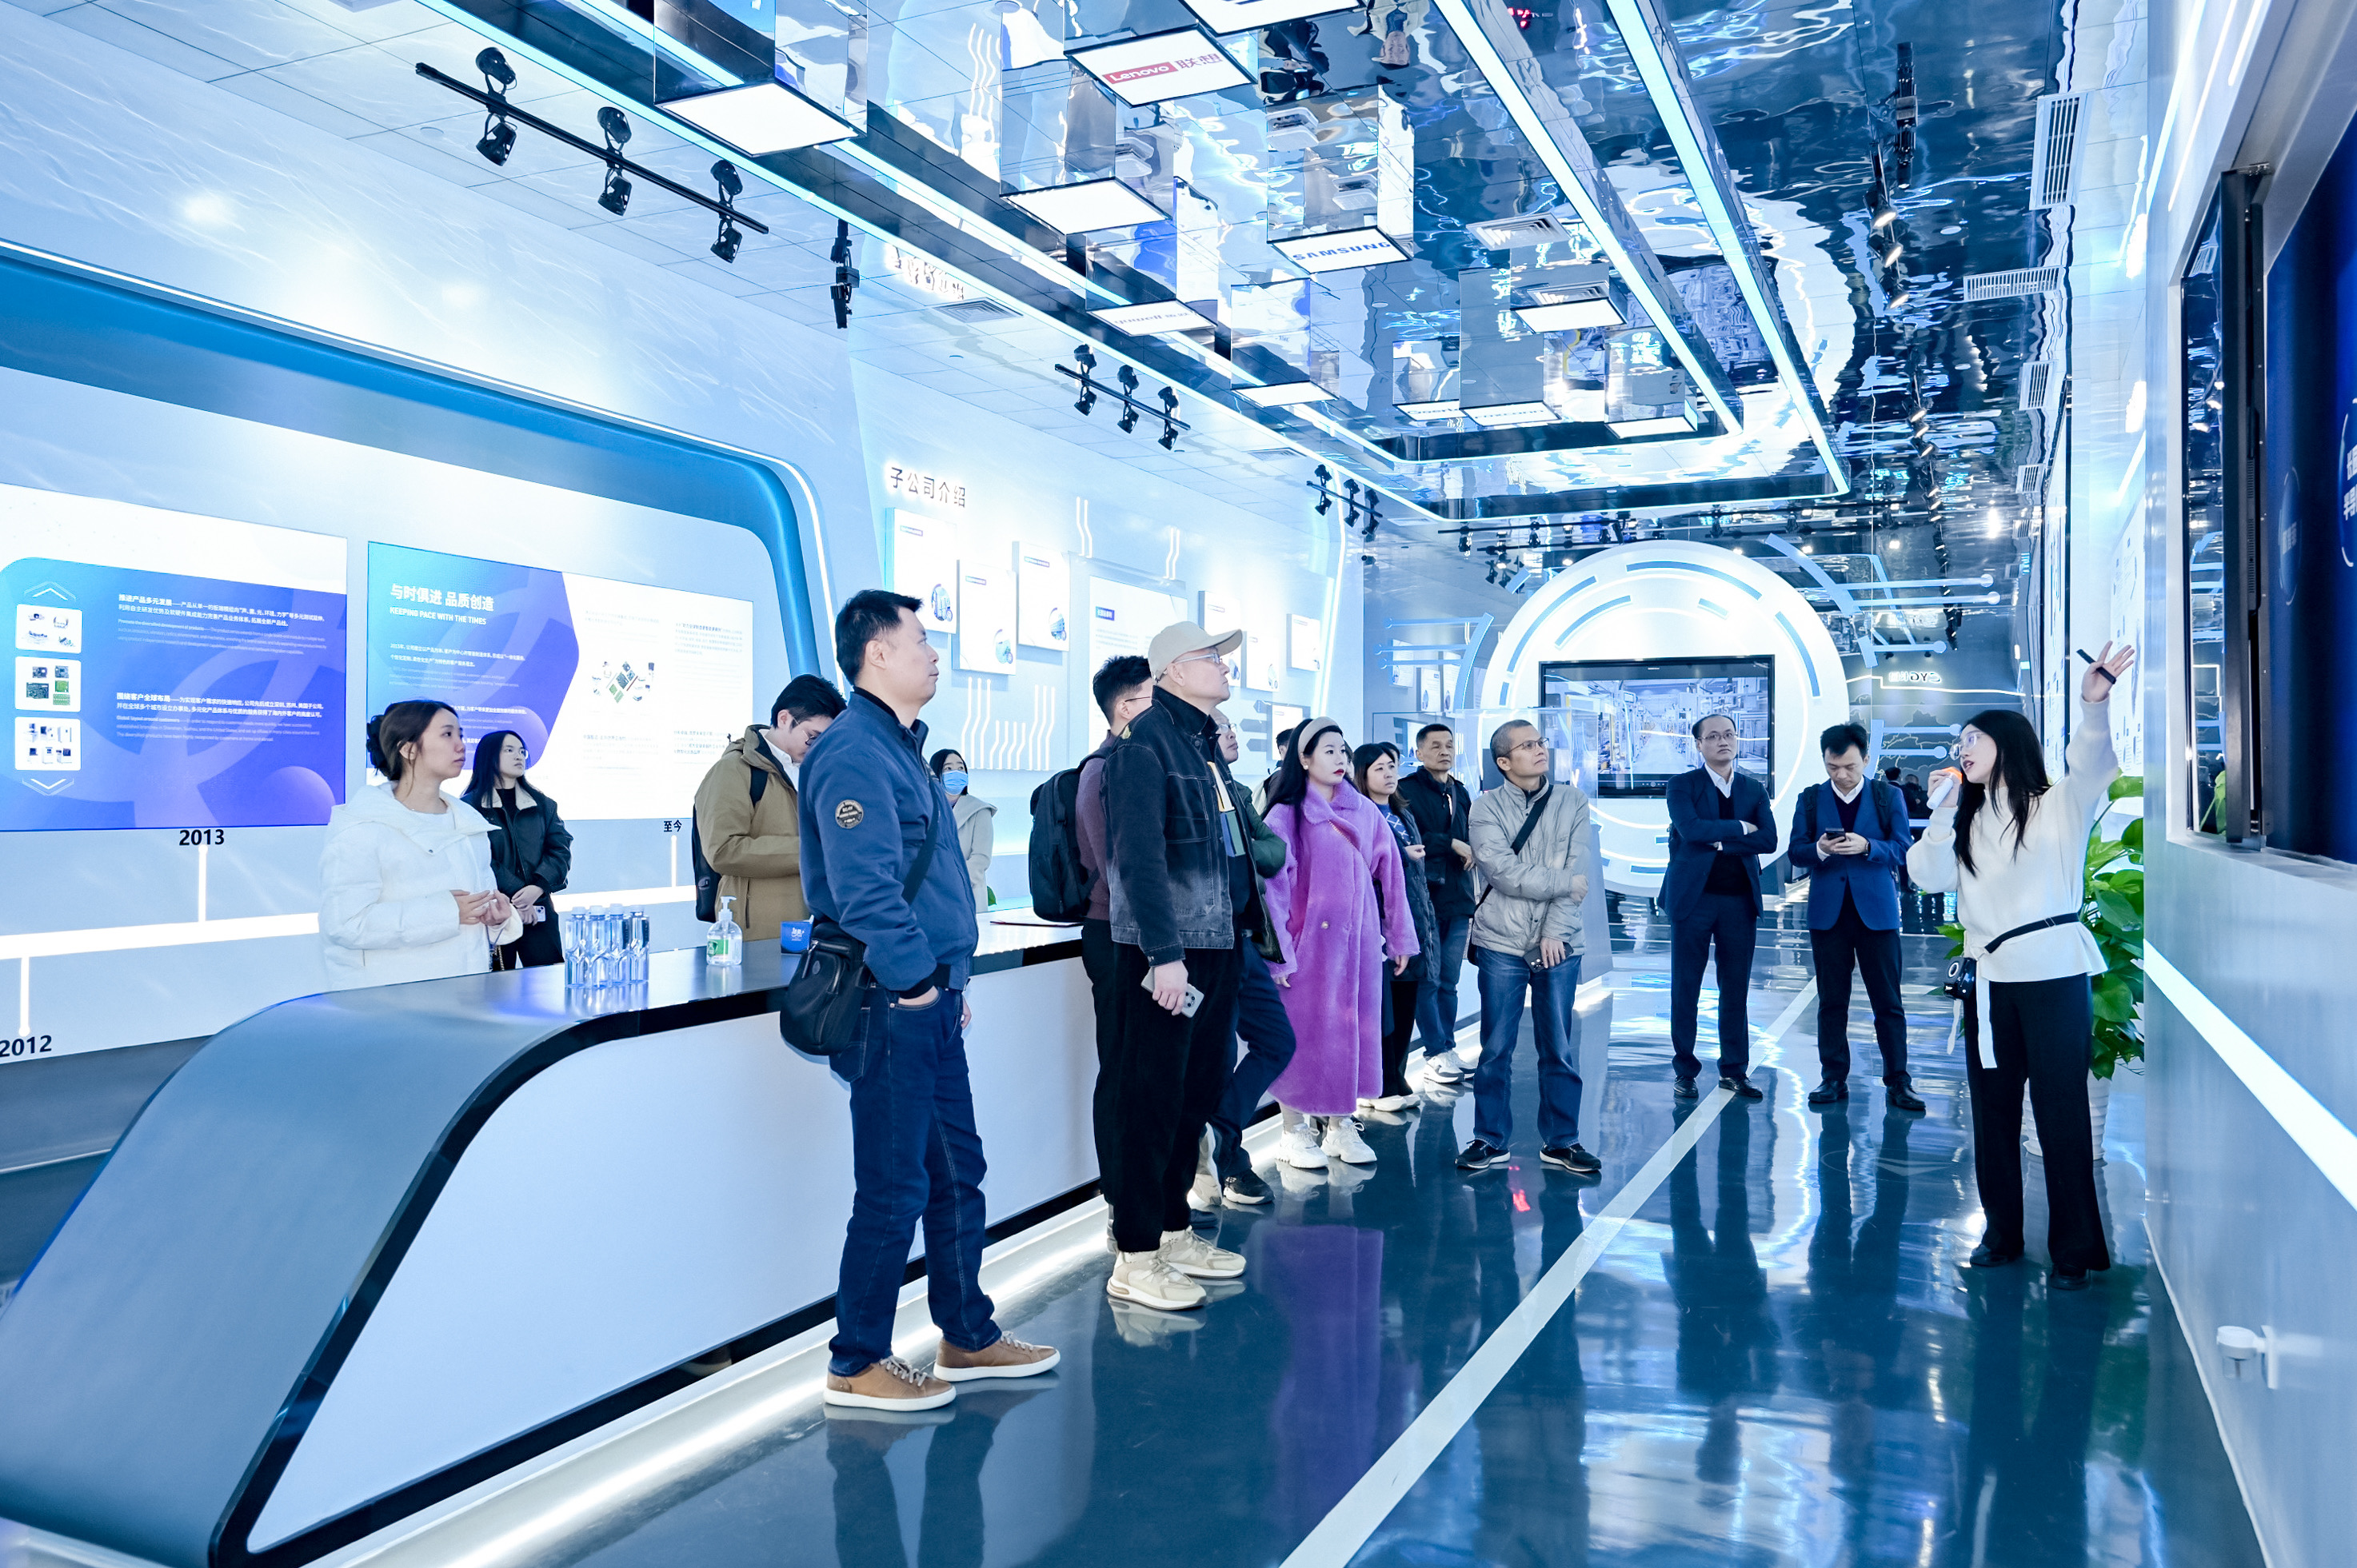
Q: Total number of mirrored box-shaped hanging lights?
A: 11